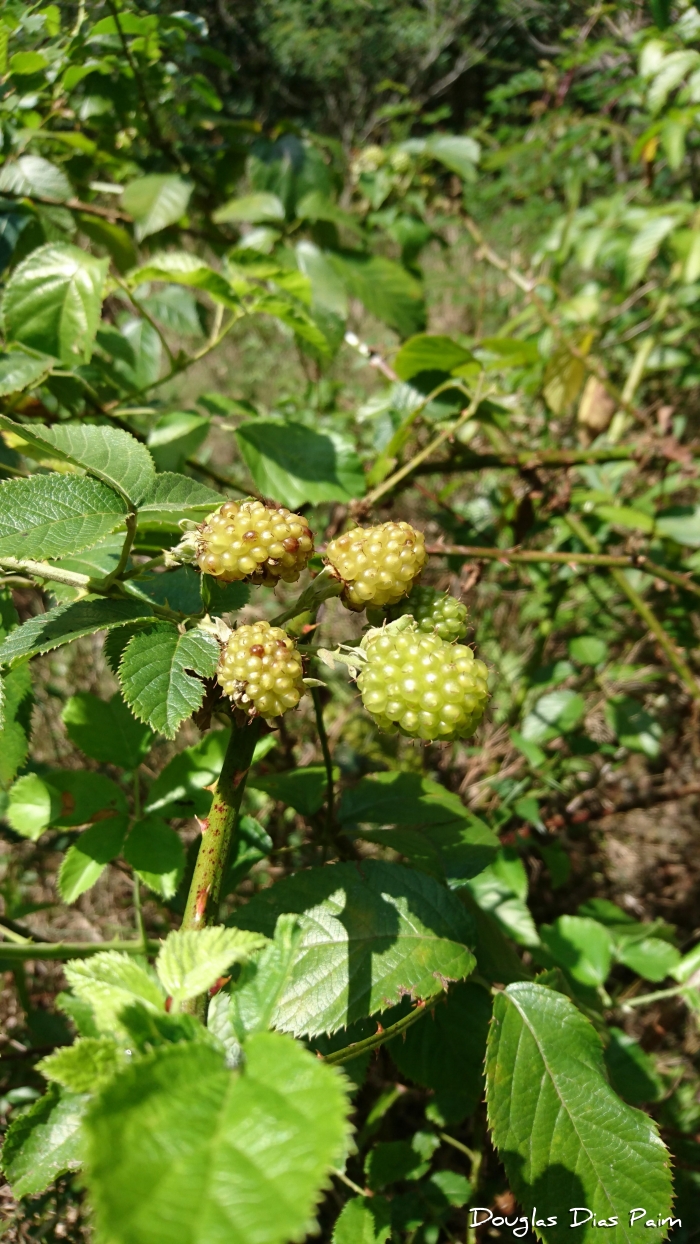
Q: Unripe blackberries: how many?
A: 5